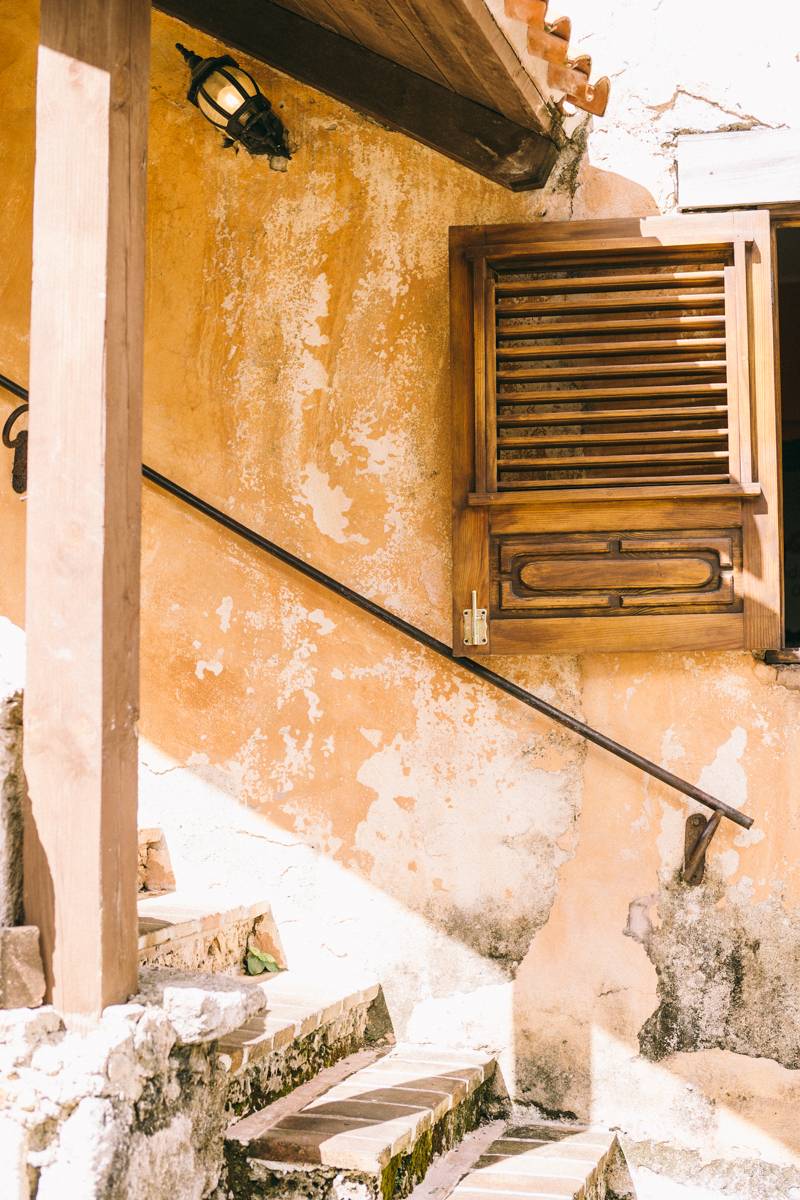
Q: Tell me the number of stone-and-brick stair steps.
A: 5